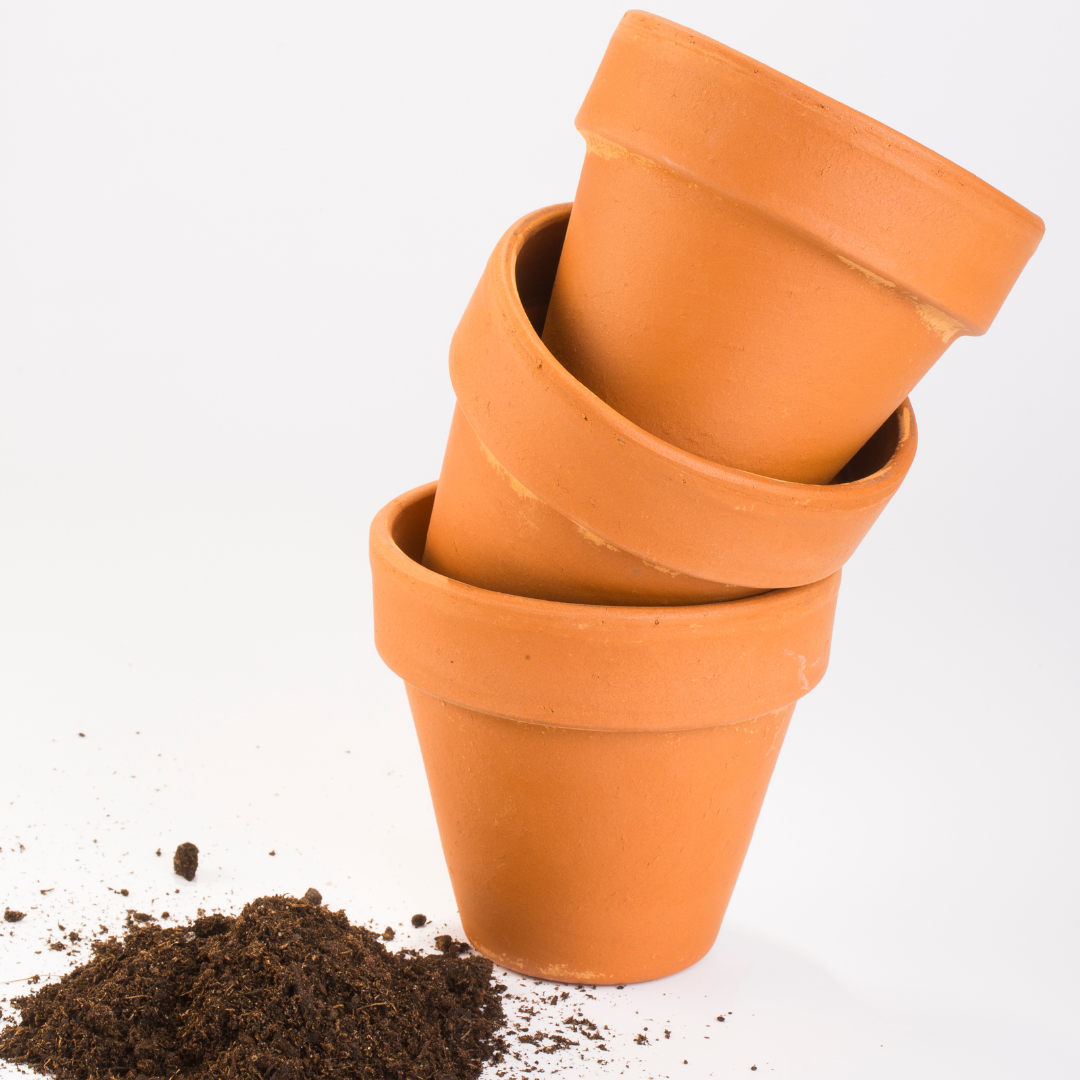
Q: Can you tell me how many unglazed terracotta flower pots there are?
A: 3